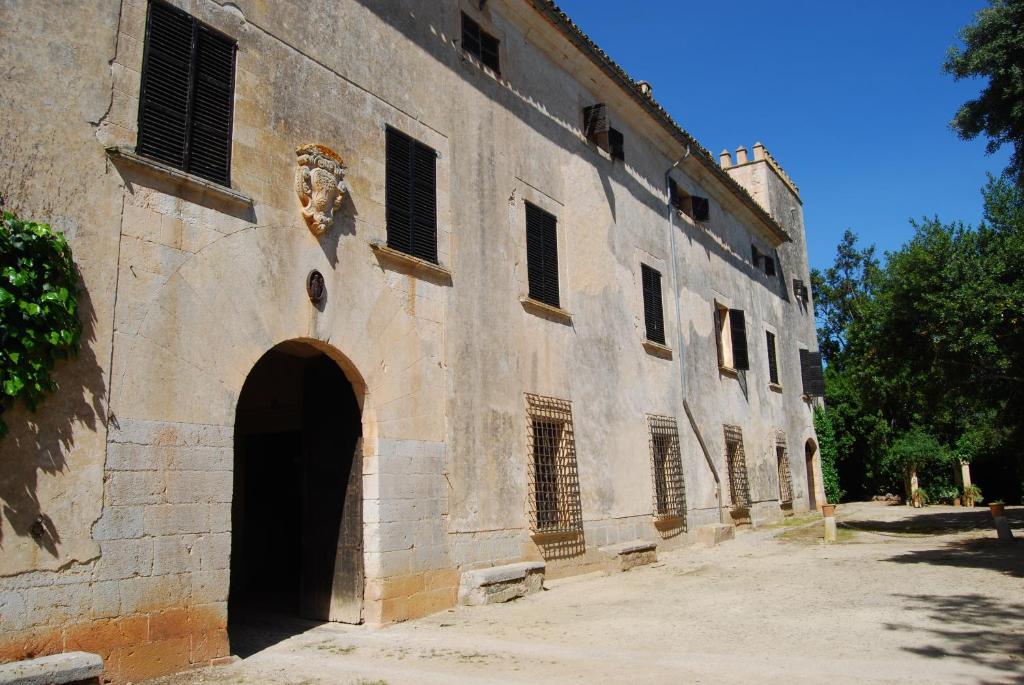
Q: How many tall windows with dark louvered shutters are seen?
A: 7